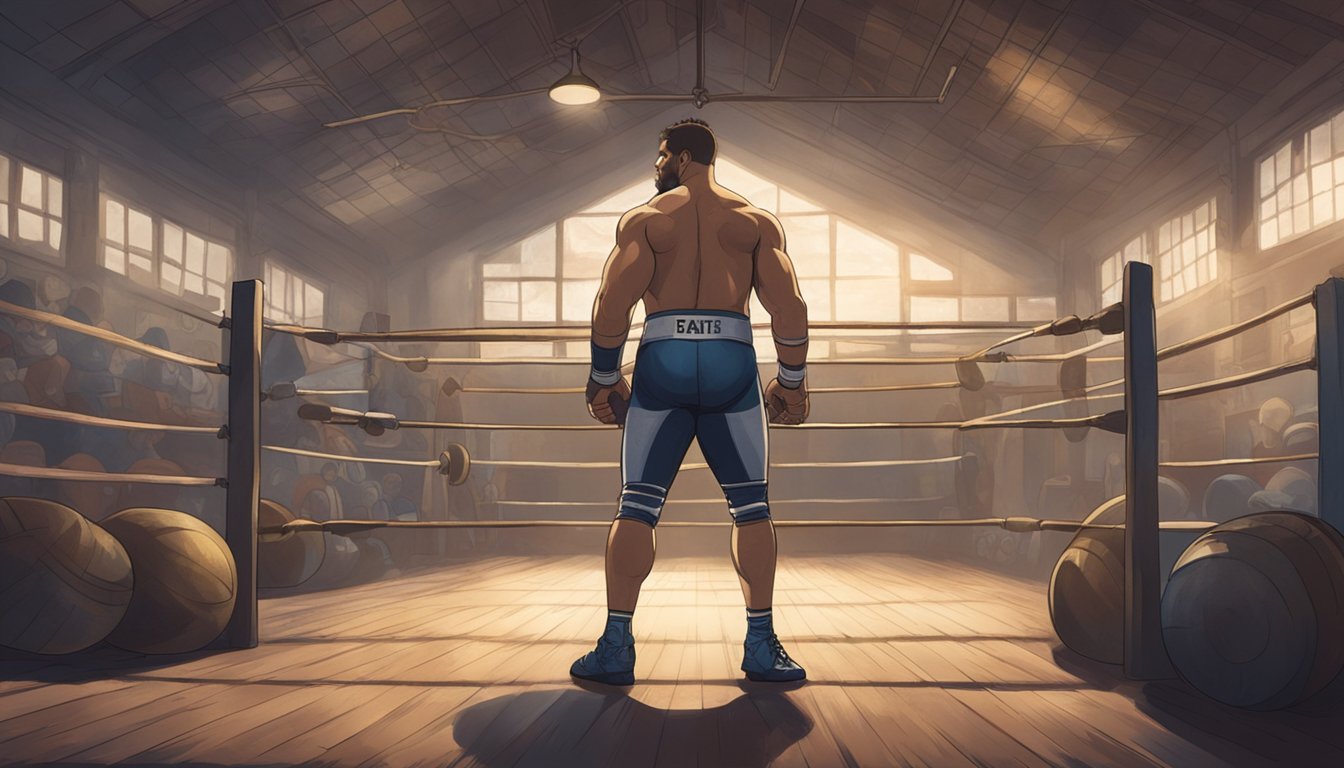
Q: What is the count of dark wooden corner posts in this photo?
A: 3